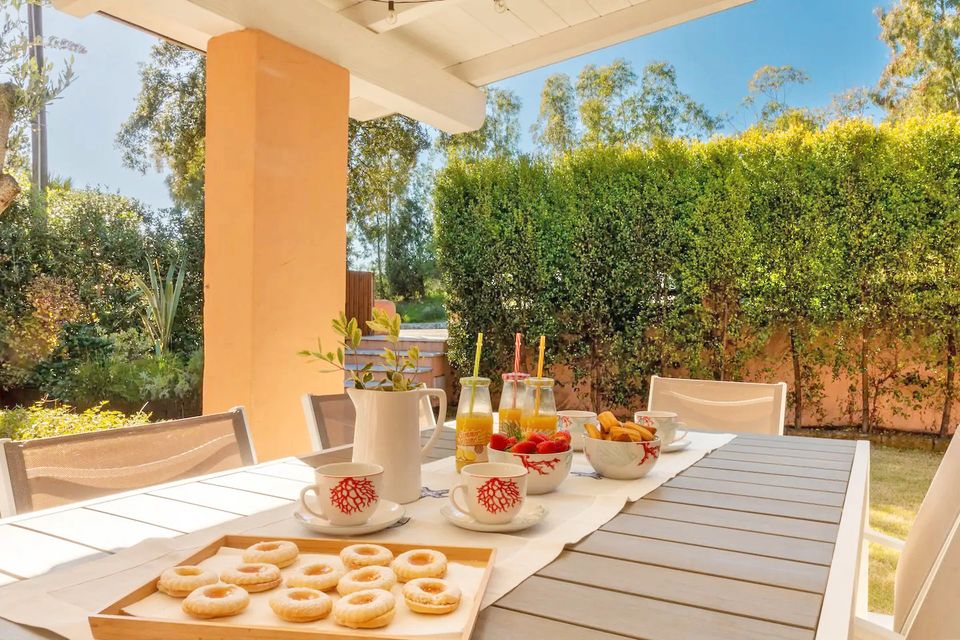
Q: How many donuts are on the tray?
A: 11